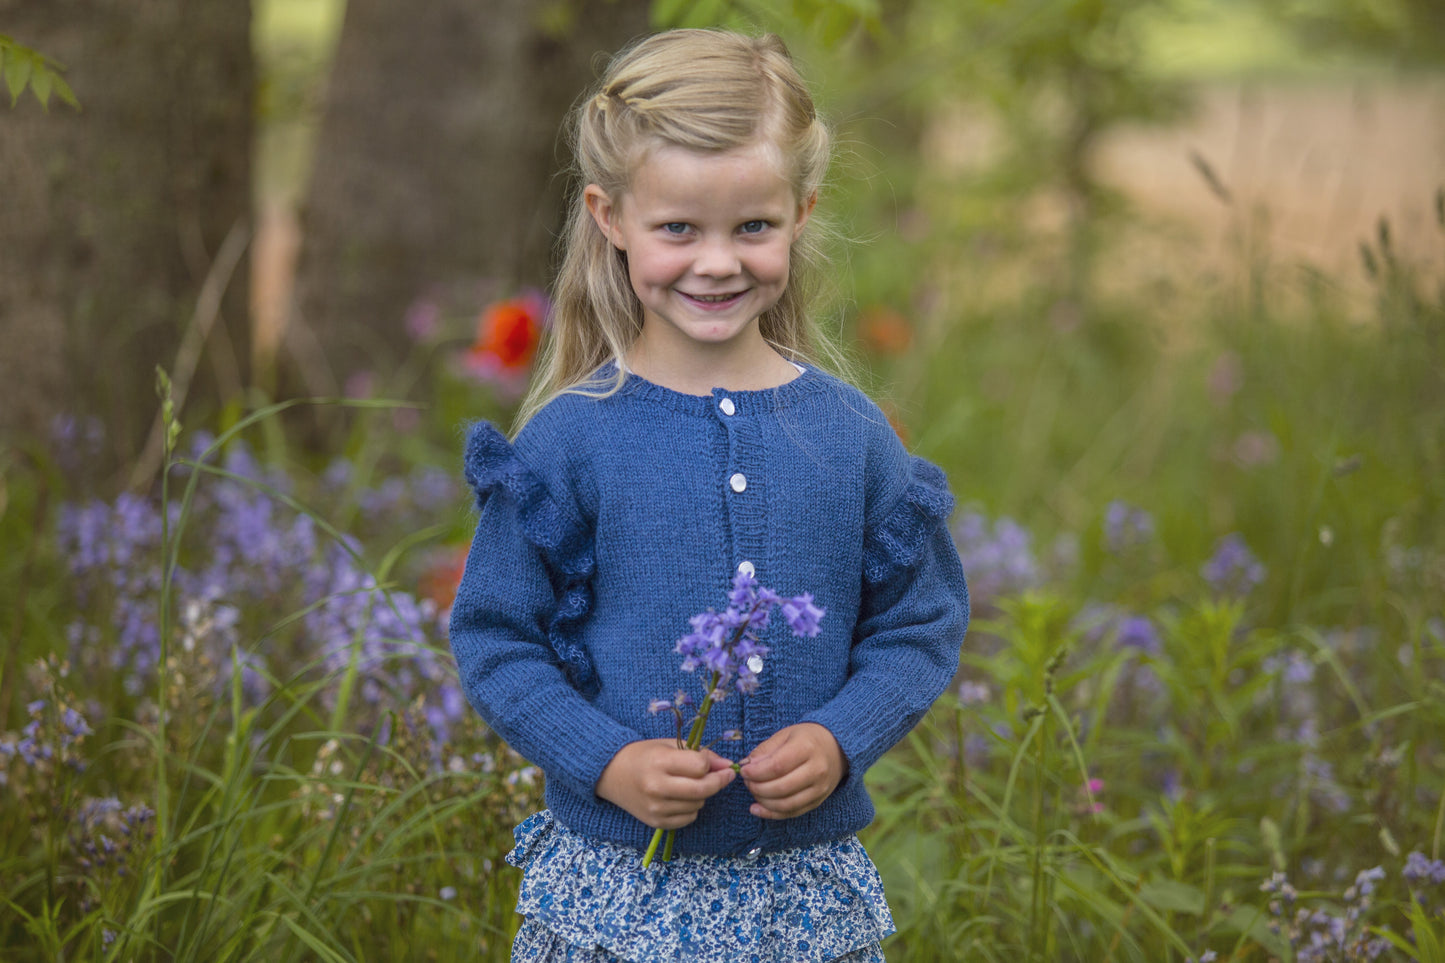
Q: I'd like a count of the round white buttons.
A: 5